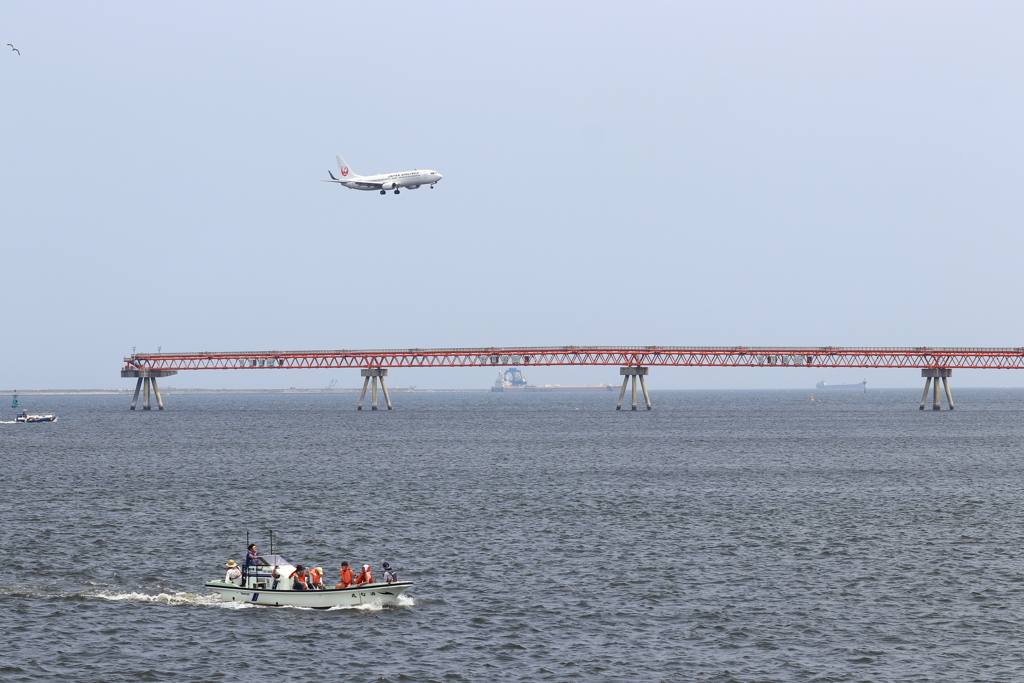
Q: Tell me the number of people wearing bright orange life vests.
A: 4